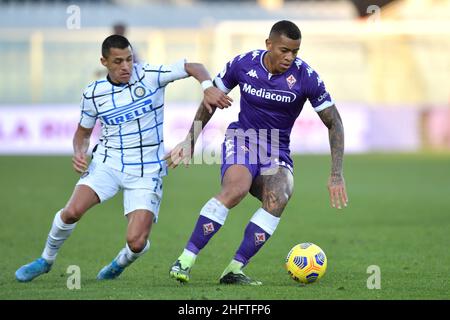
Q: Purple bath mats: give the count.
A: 0